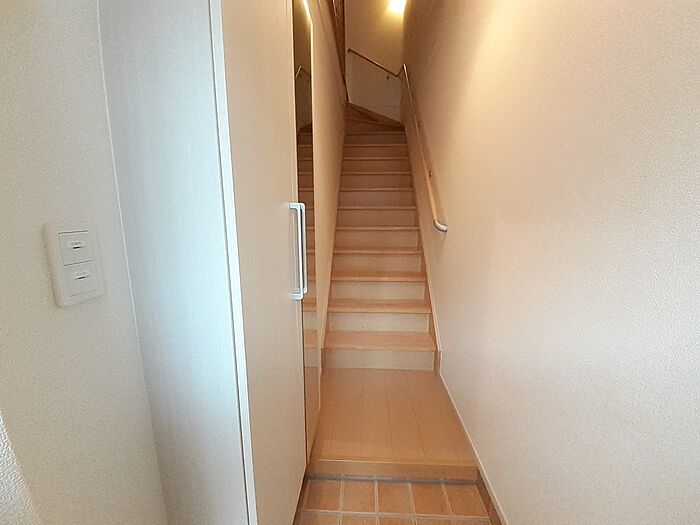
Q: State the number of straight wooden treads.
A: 11